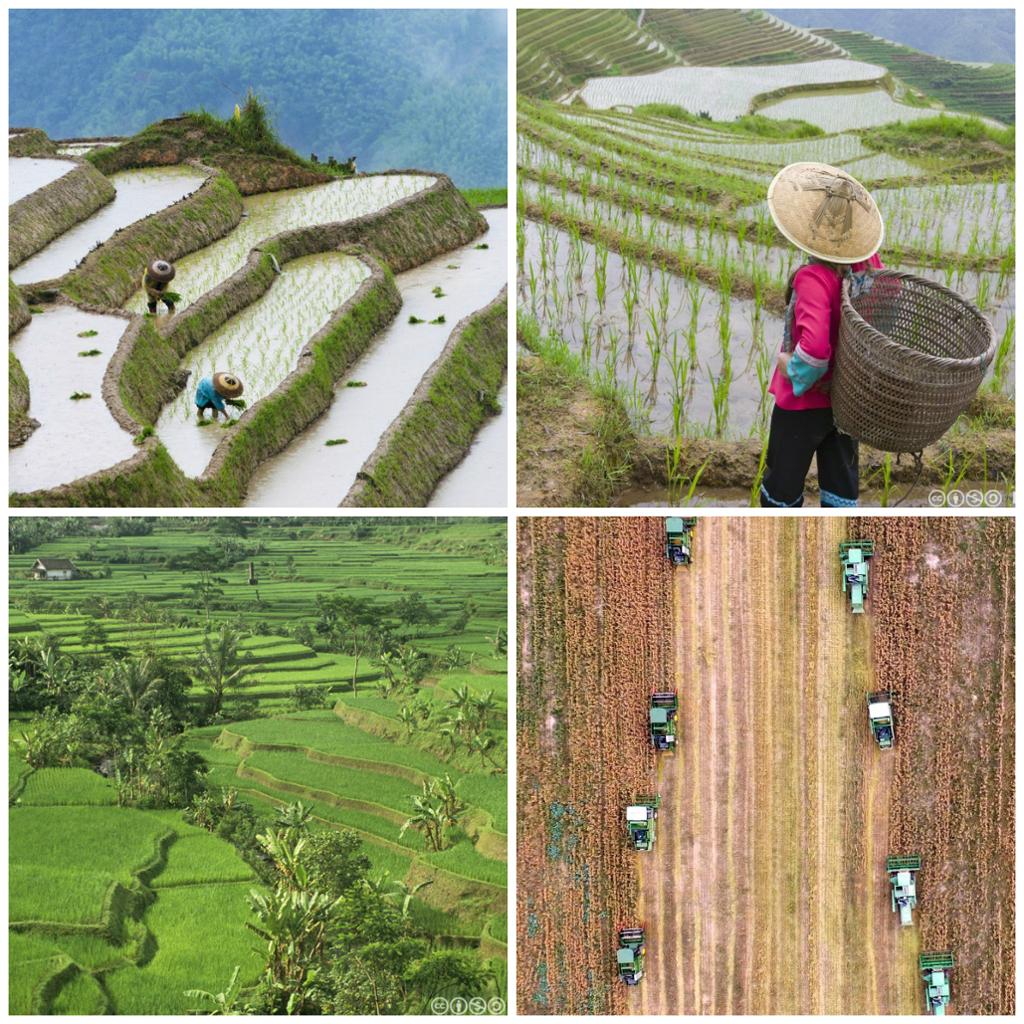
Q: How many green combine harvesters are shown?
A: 8